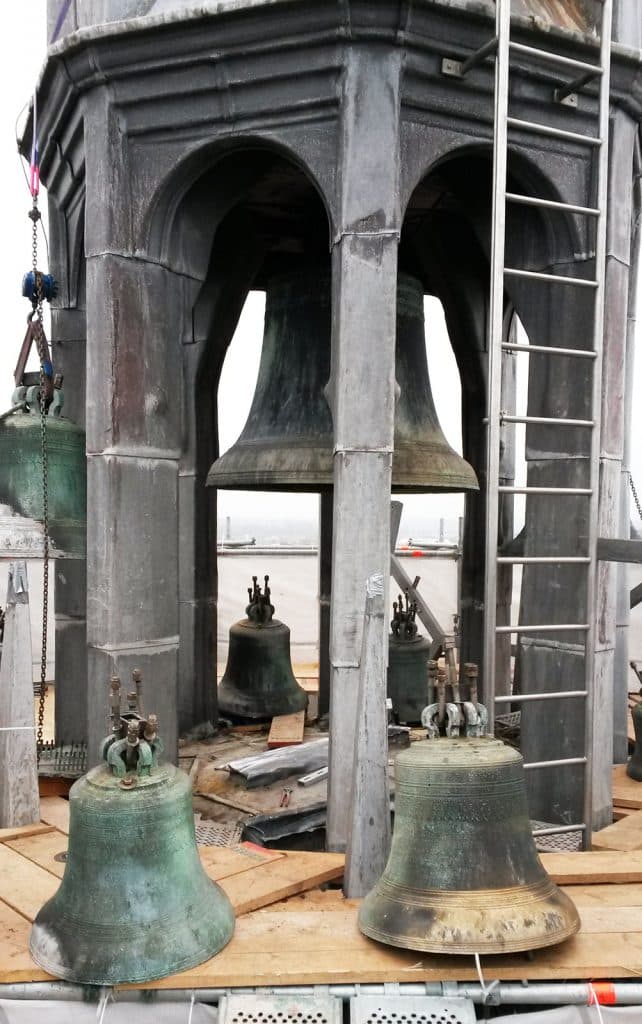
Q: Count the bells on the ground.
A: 5